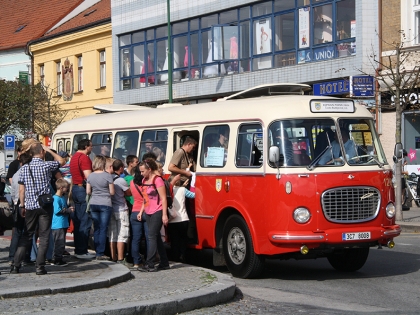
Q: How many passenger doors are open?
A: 1